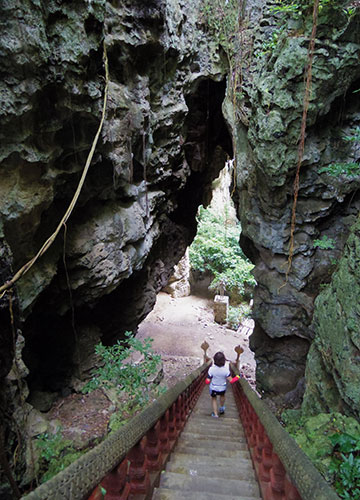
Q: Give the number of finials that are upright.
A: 2